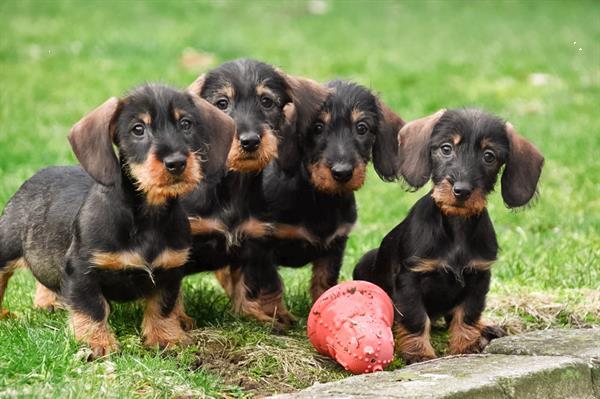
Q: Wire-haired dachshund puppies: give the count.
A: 4